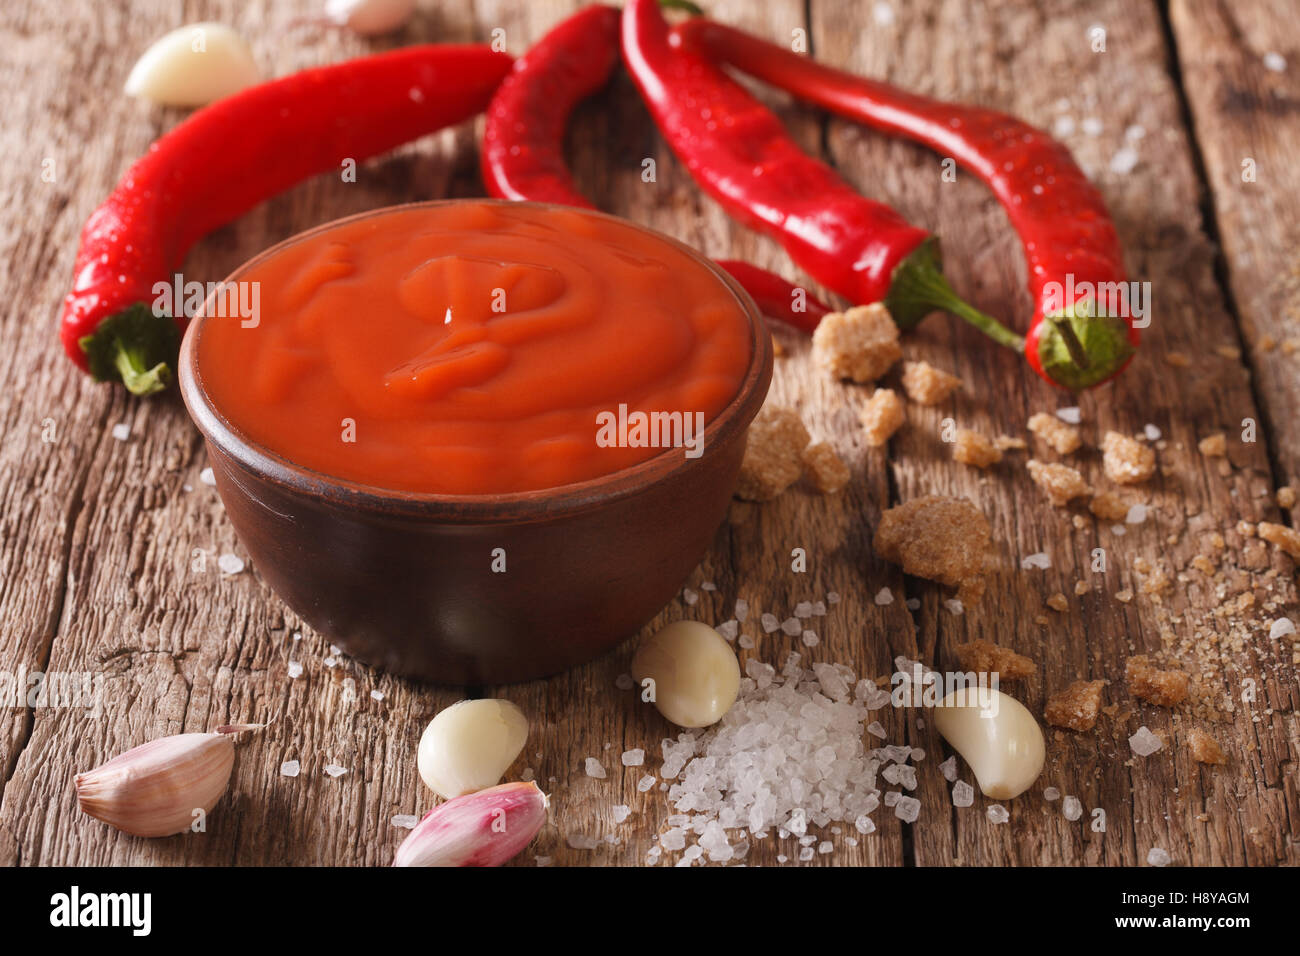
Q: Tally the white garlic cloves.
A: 4